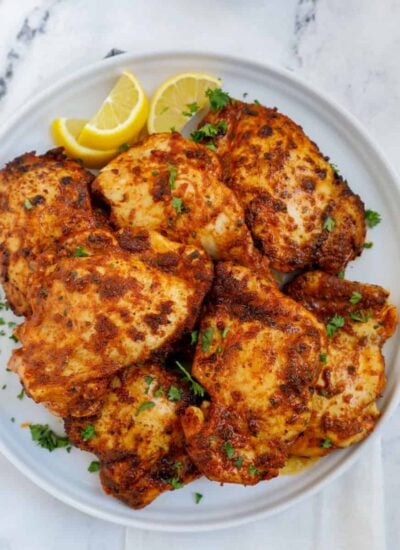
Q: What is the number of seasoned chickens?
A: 7